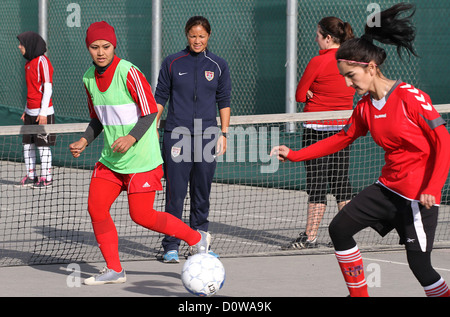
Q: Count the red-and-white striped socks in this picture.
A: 2